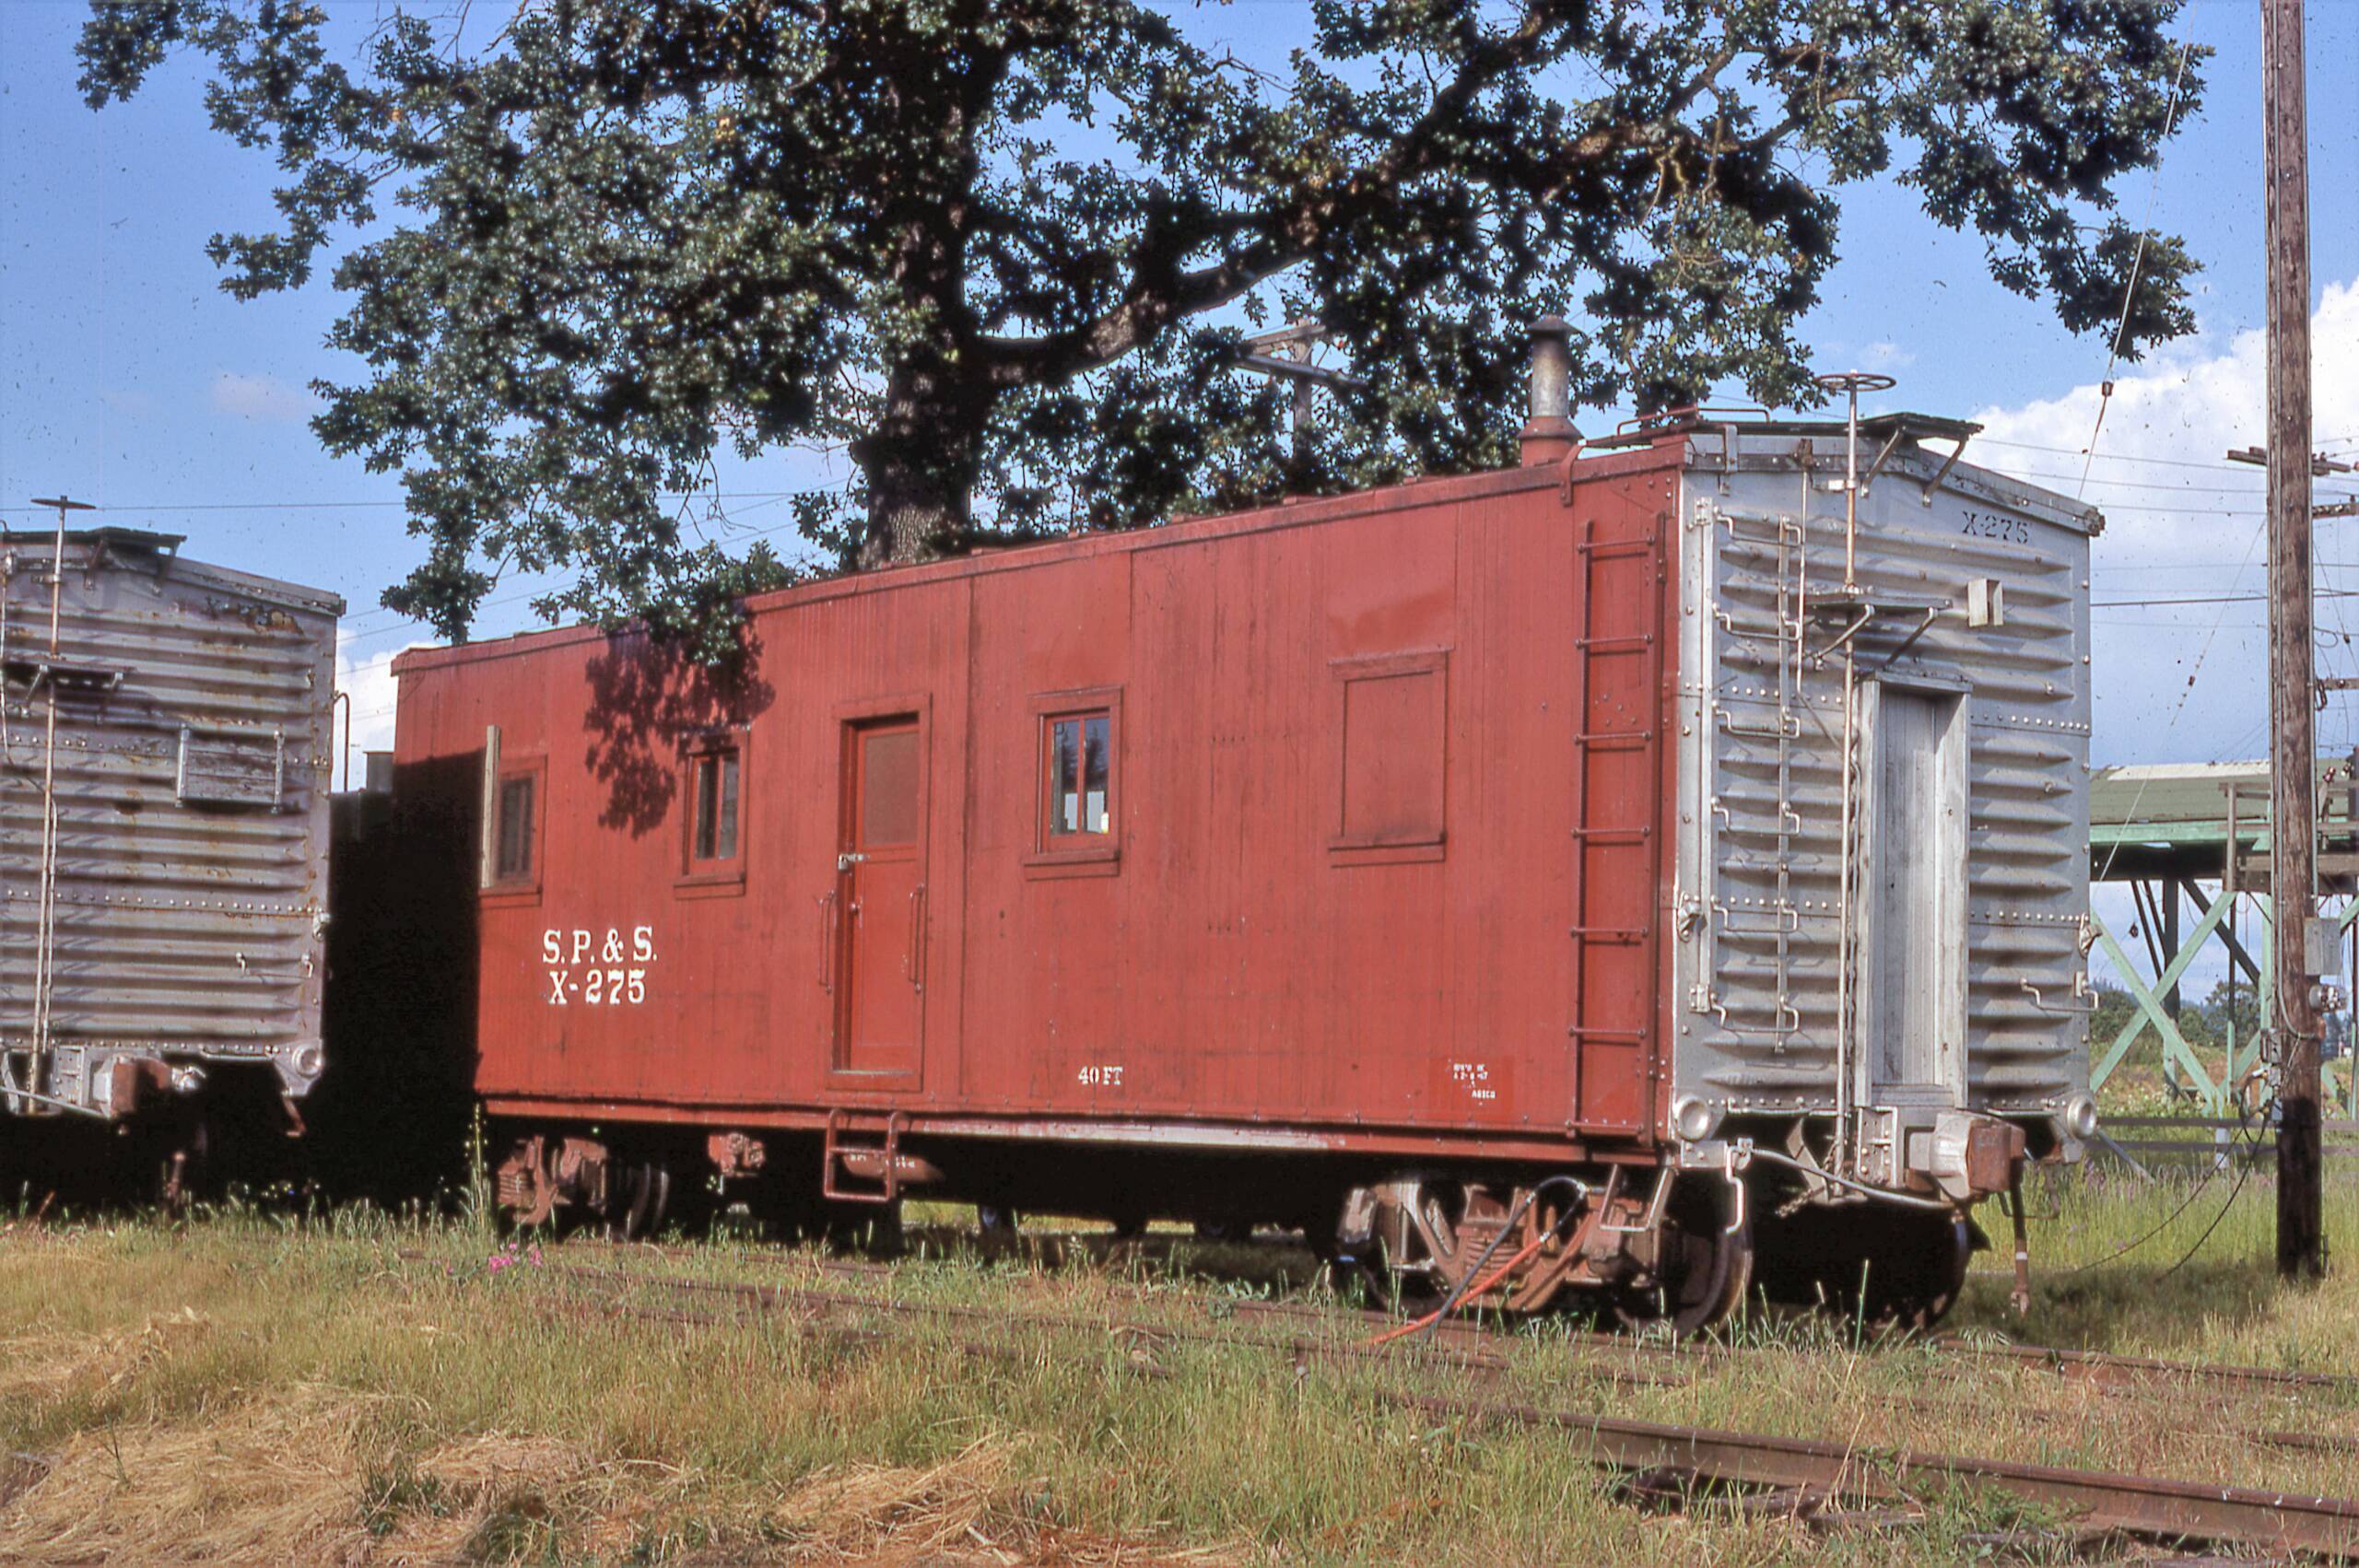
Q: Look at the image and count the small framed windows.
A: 3